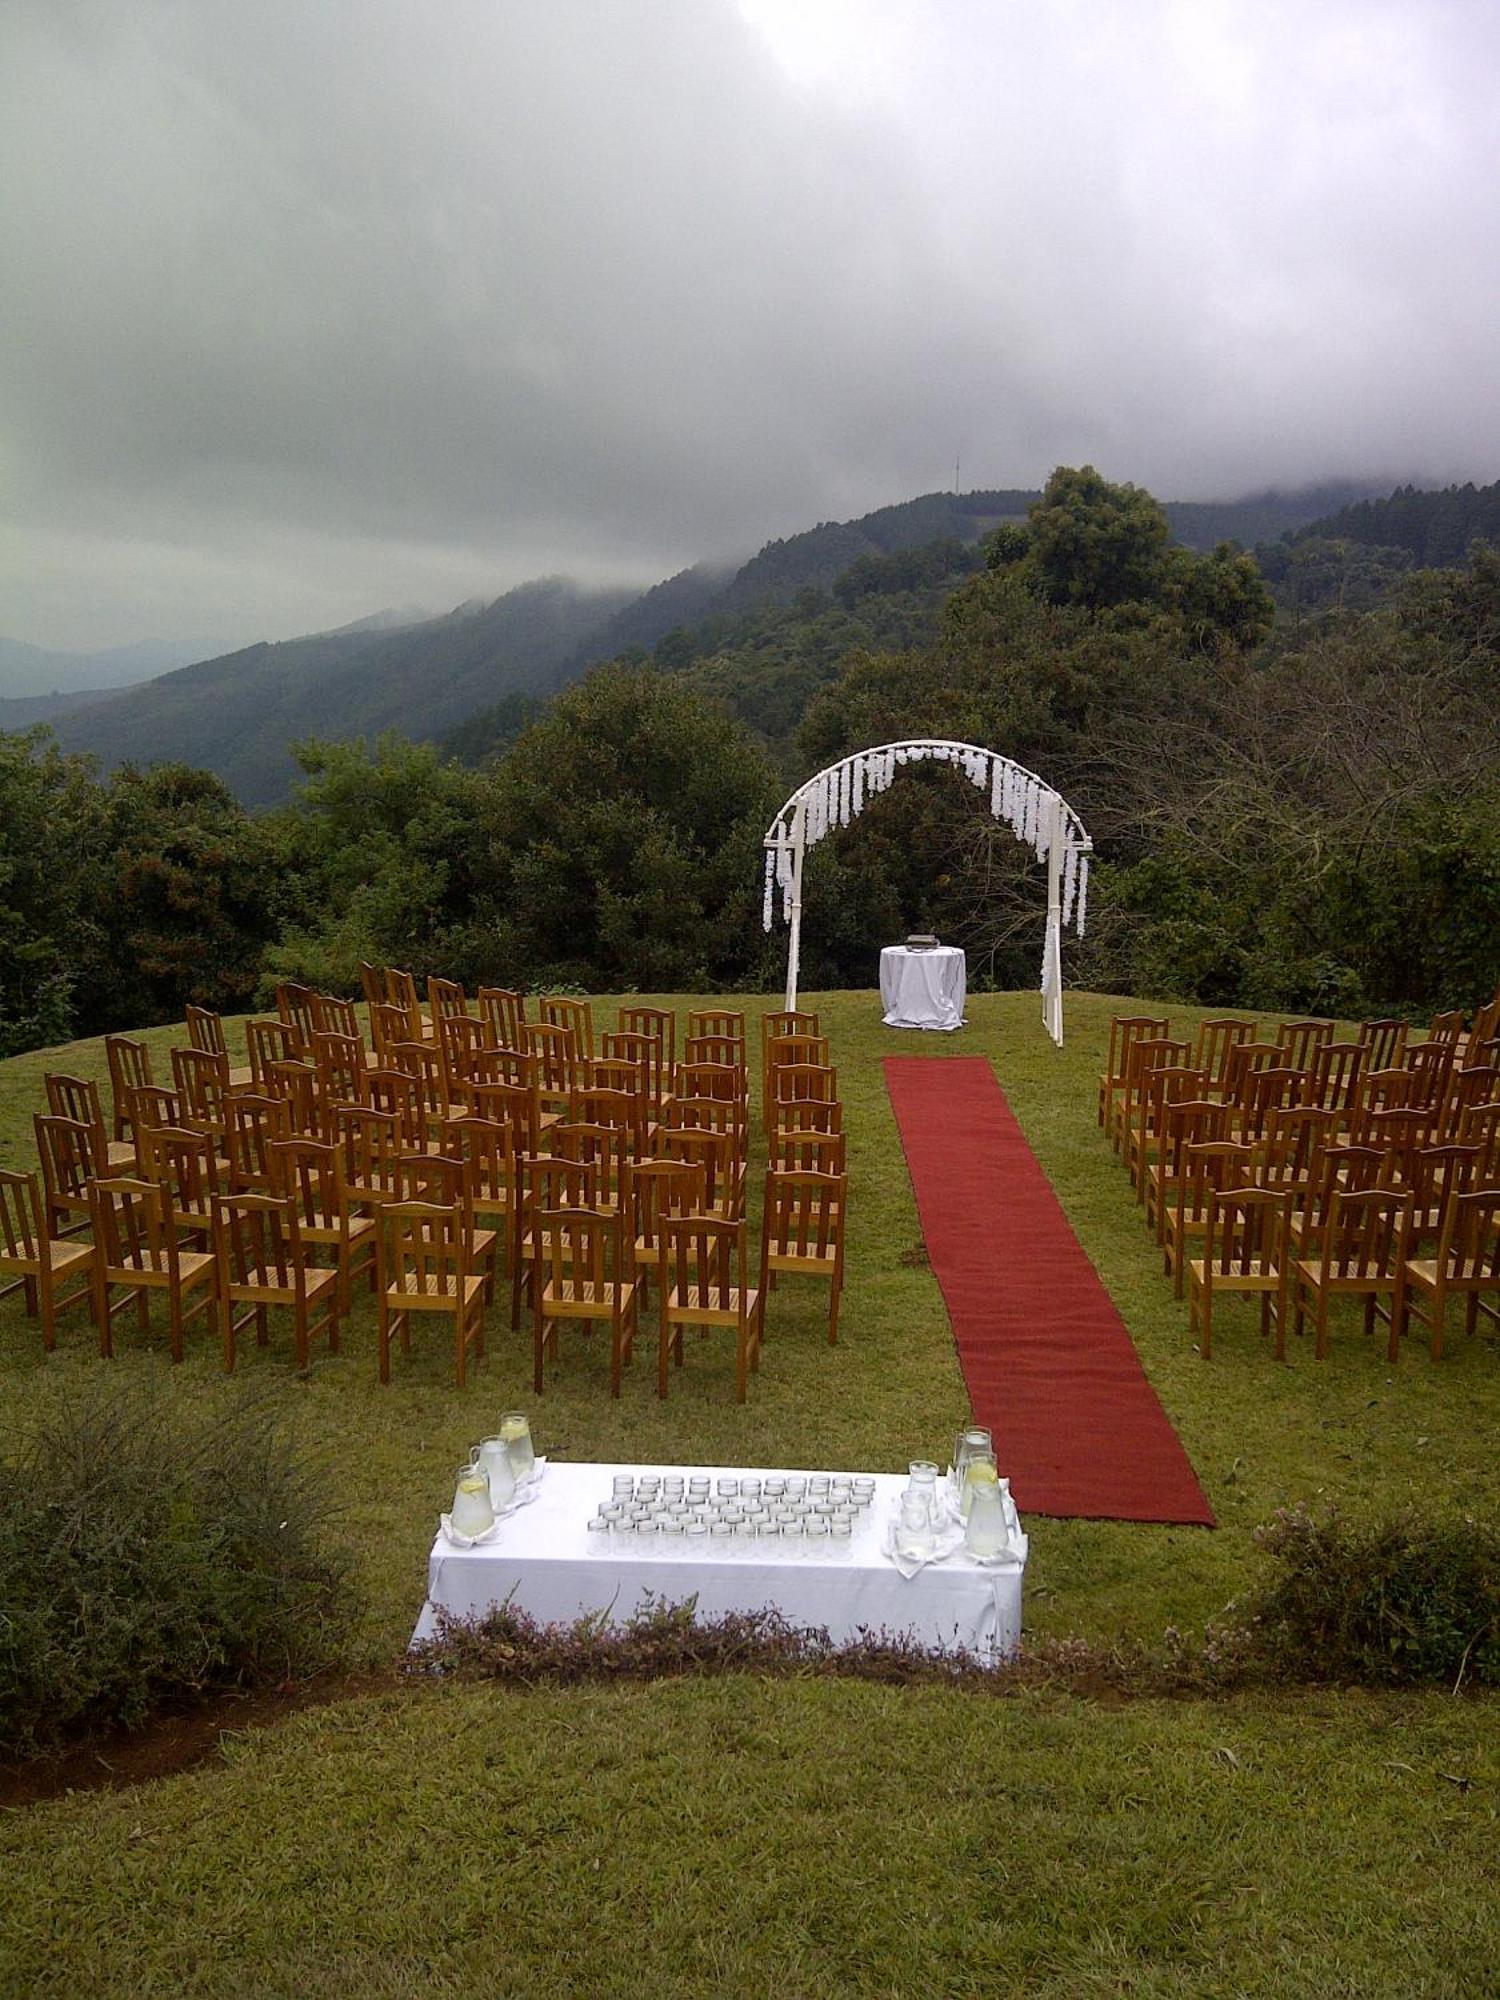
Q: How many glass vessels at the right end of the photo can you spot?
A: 5